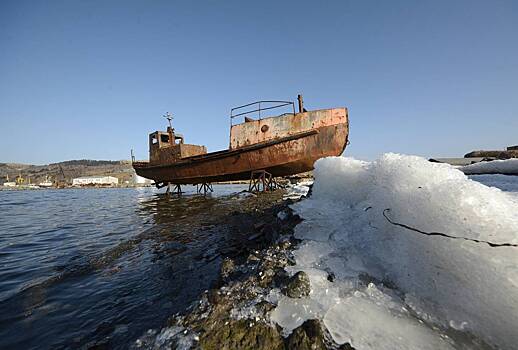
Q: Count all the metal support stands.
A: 3